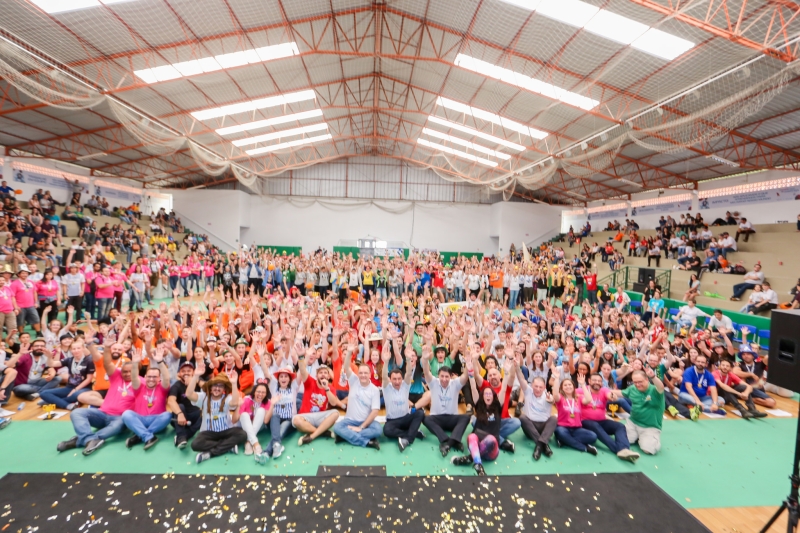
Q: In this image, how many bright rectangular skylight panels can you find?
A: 12